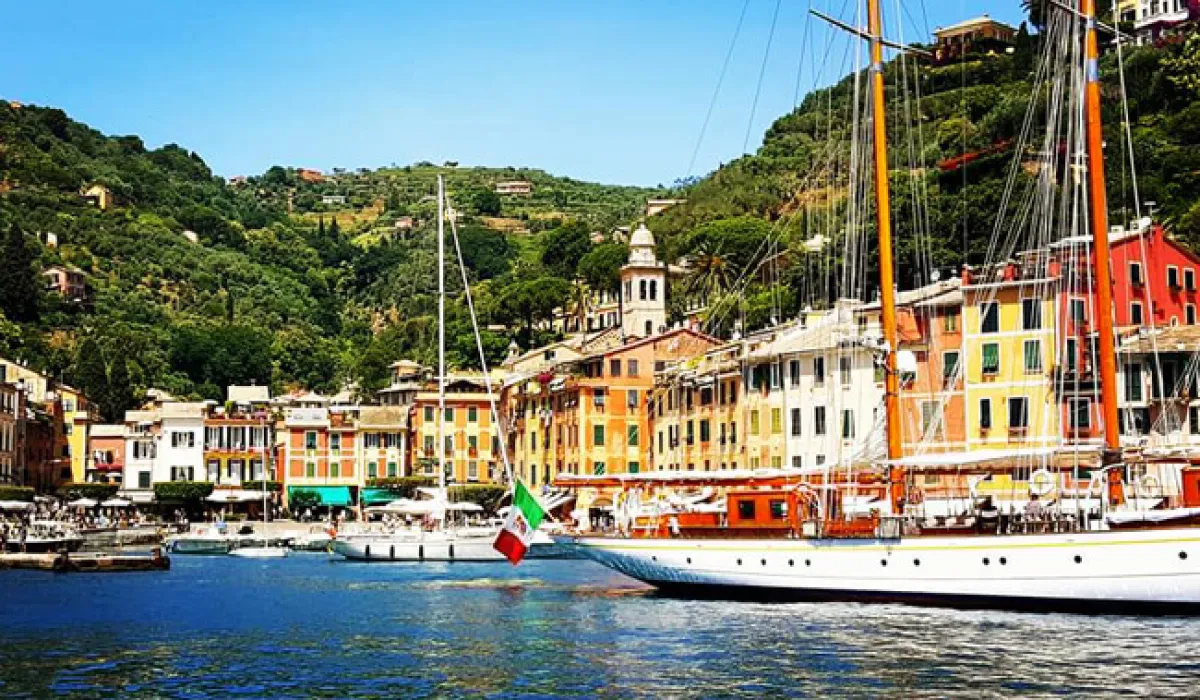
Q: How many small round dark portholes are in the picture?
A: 12